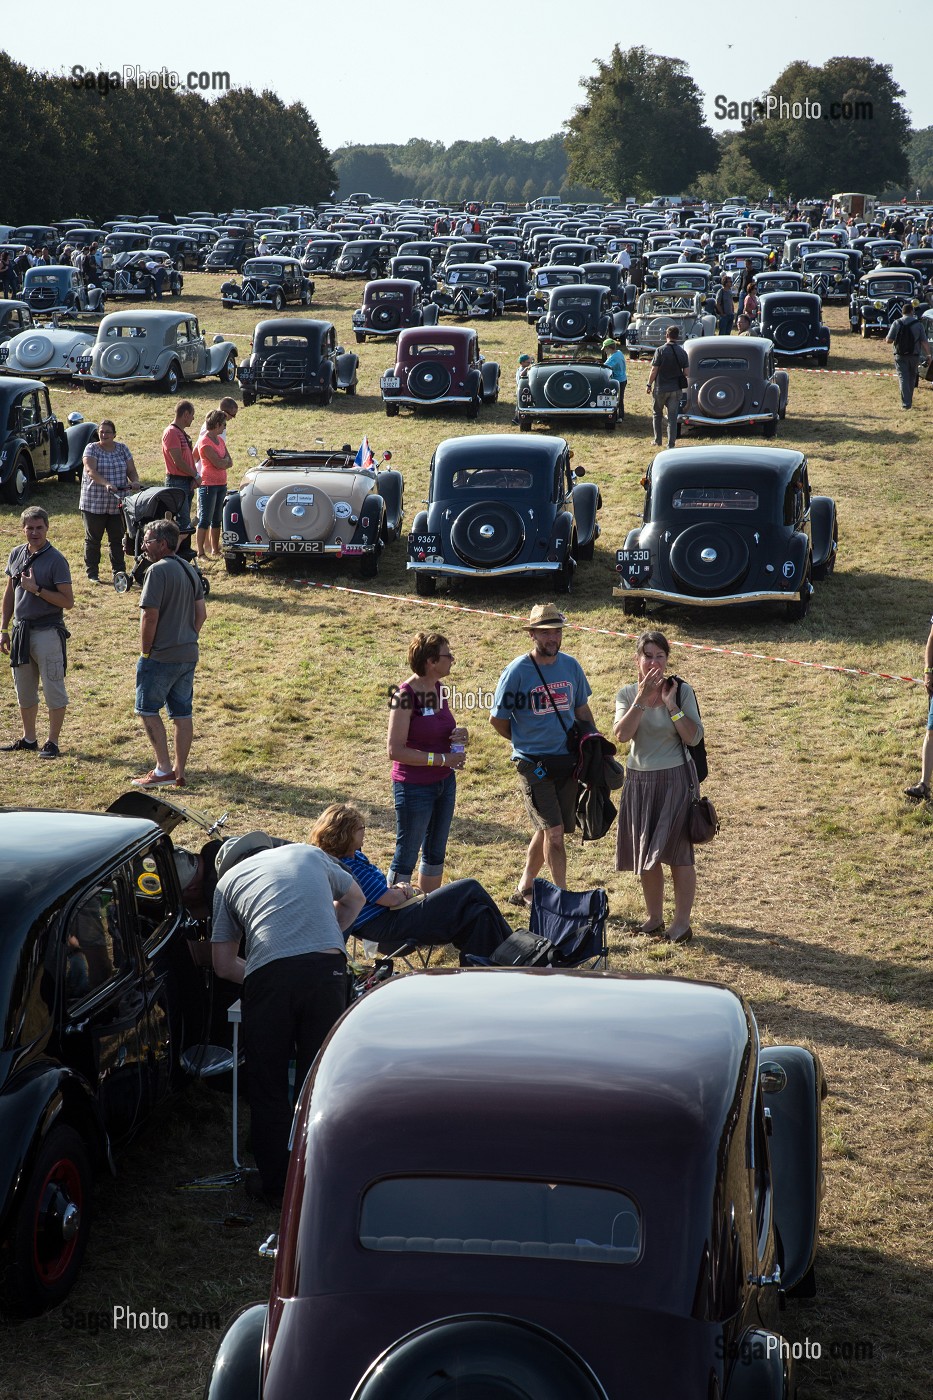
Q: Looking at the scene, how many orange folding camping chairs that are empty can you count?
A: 0